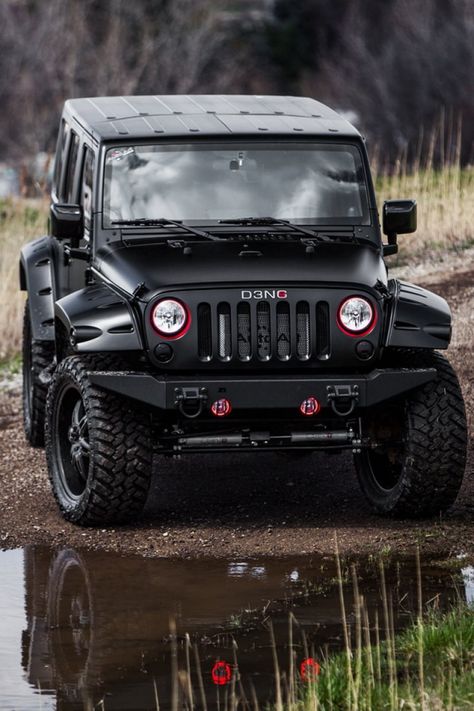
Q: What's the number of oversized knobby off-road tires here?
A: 3